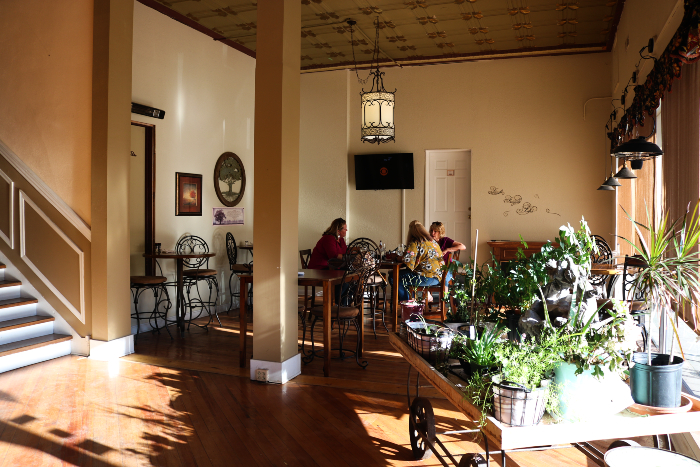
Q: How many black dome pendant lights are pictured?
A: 4